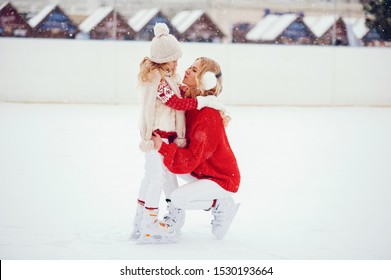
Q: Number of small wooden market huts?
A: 8